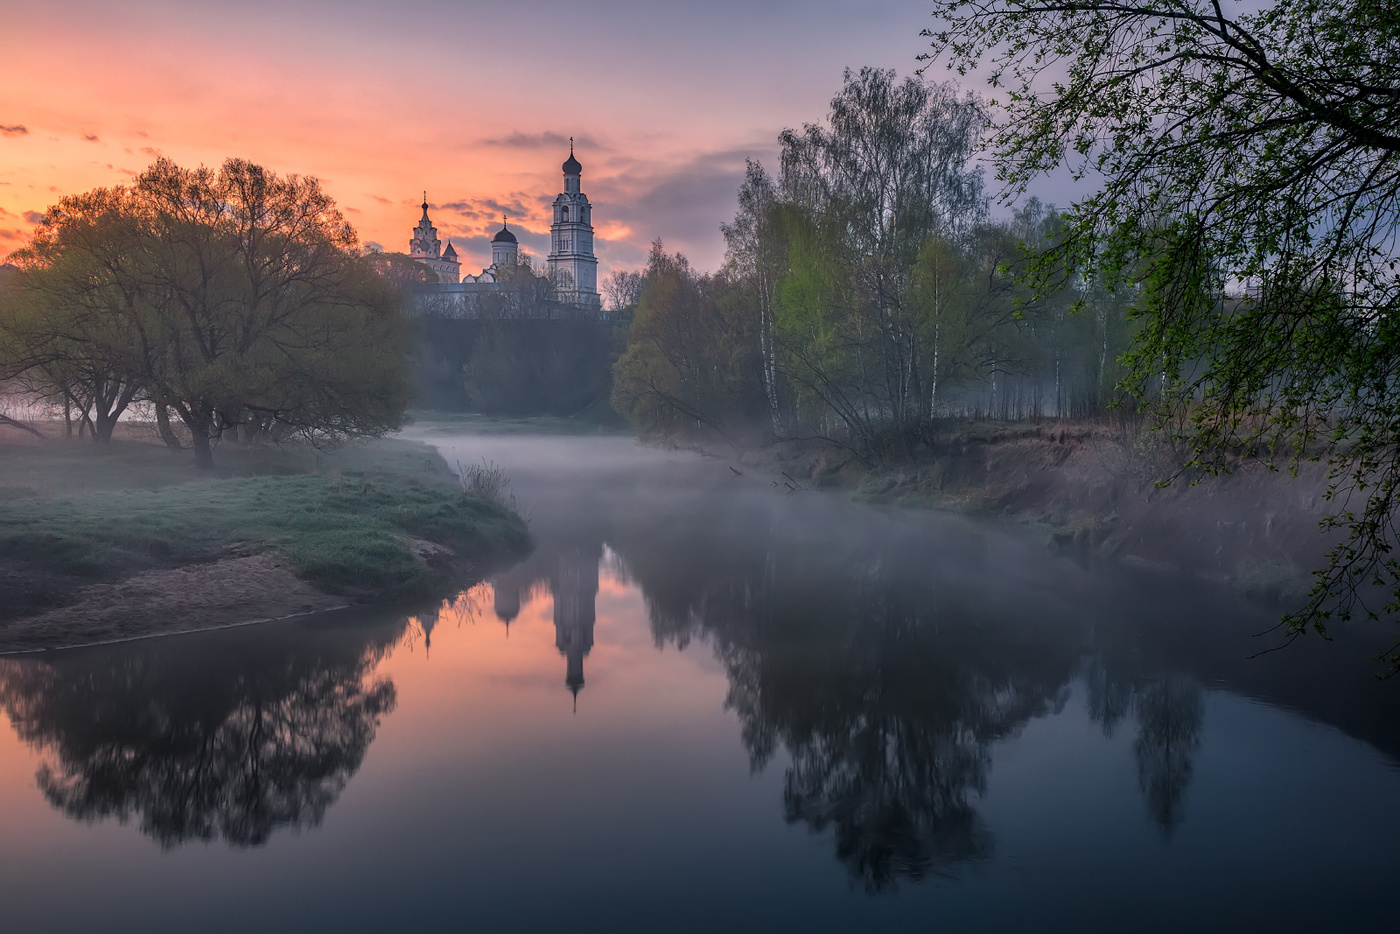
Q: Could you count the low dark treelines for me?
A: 1